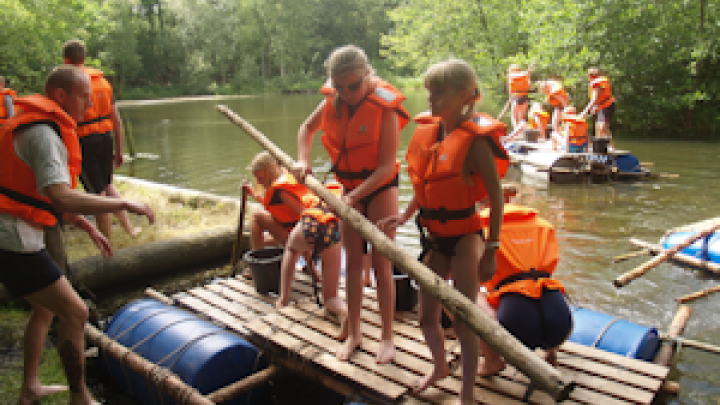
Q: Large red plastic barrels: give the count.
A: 0